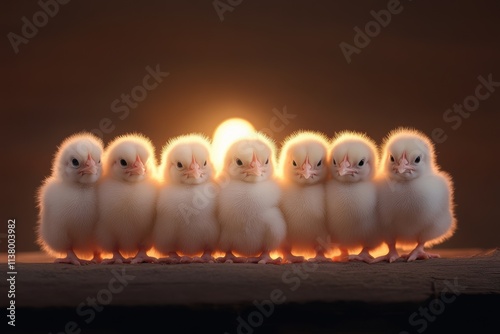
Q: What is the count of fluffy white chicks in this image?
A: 7